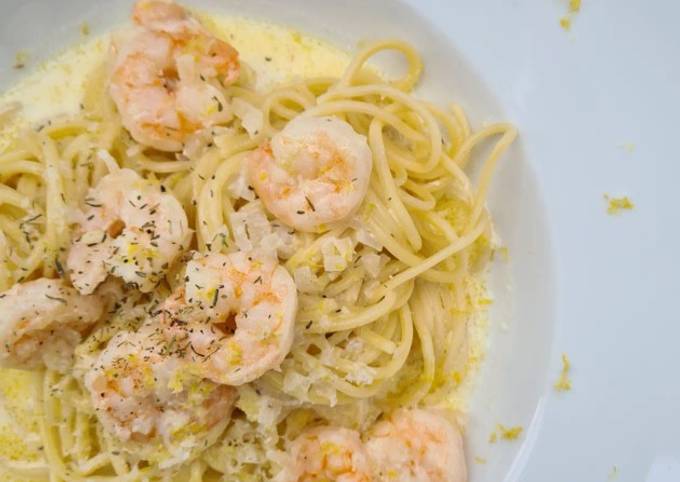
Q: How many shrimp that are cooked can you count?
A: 8